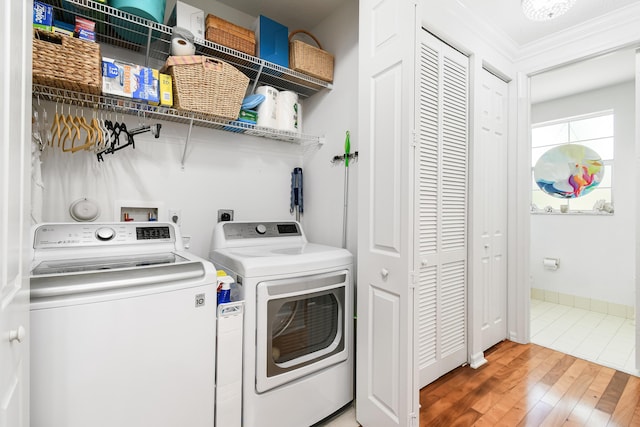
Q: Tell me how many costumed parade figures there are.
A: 0